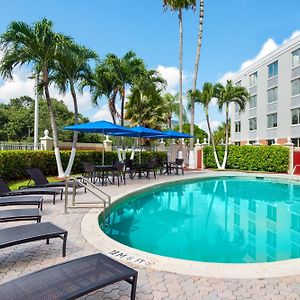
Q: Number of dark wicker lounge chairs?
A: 6